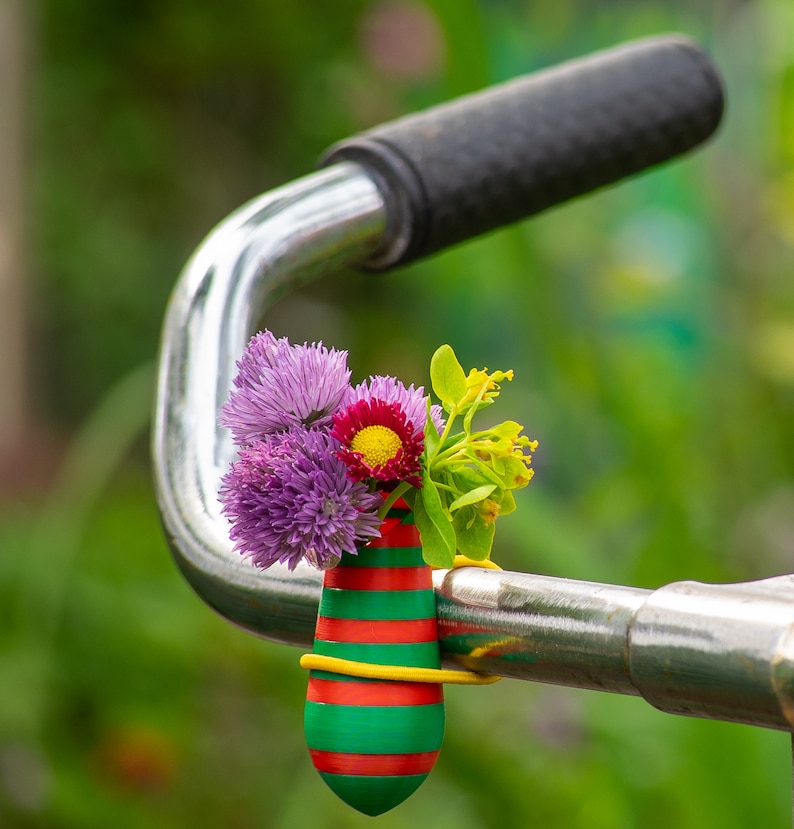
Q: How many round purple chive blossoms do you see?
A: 3